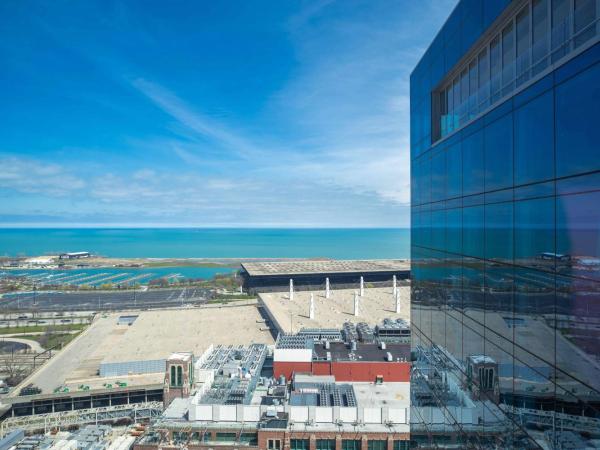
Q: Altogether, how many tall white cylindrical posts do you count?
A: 7